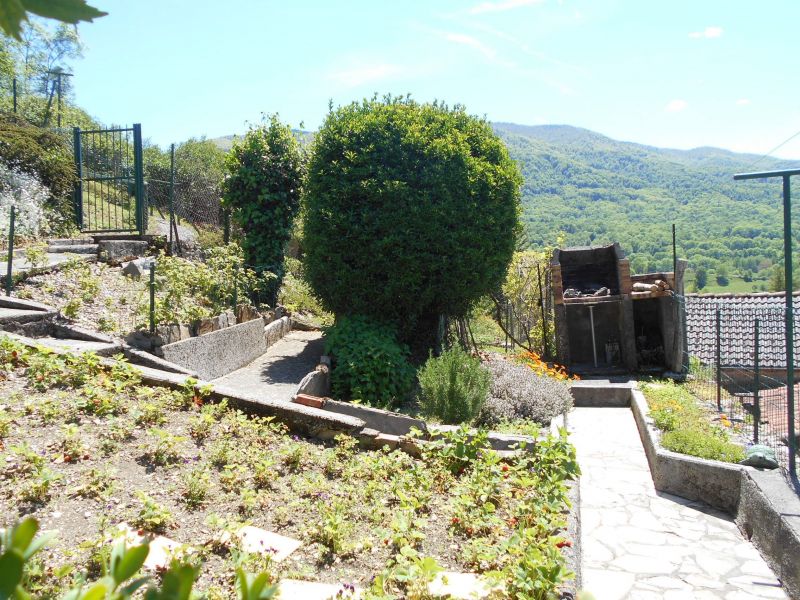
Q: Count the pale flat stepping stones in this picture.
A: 4